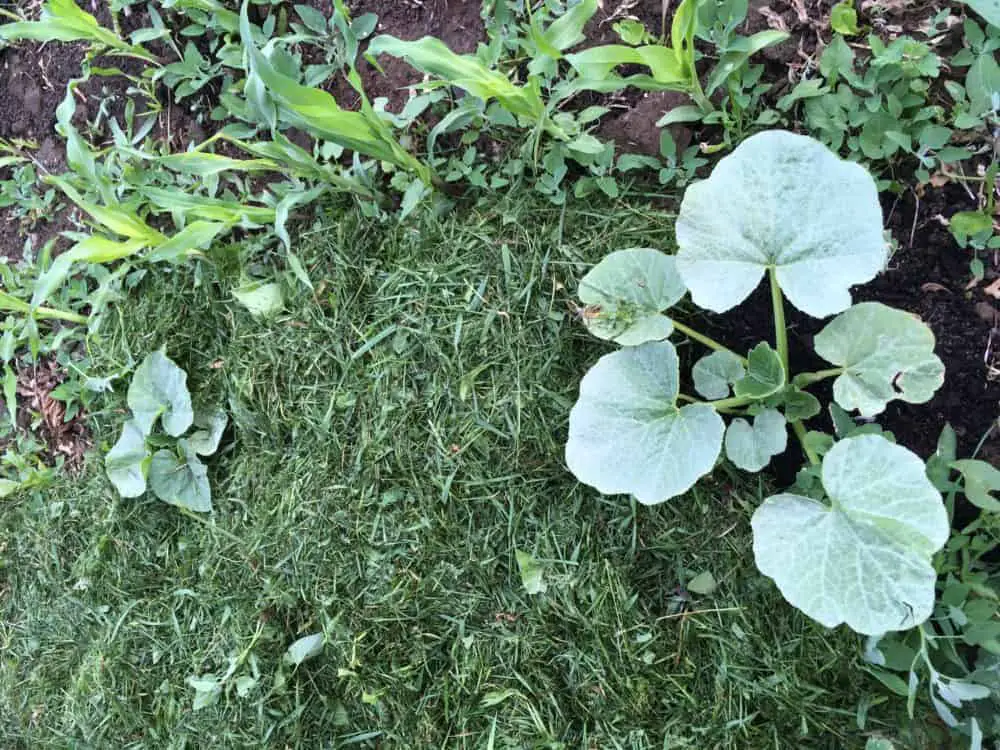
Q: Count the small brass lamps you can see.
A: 0